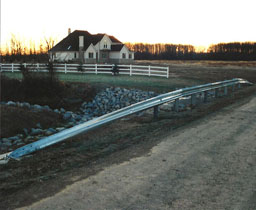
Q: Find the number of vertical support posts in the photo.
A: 8